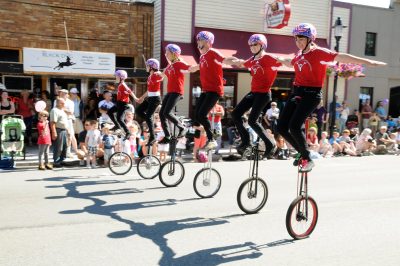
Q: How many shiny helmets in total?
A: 6